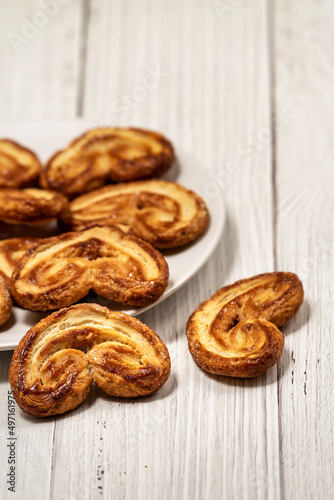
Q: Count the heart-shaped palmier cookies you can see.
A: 9